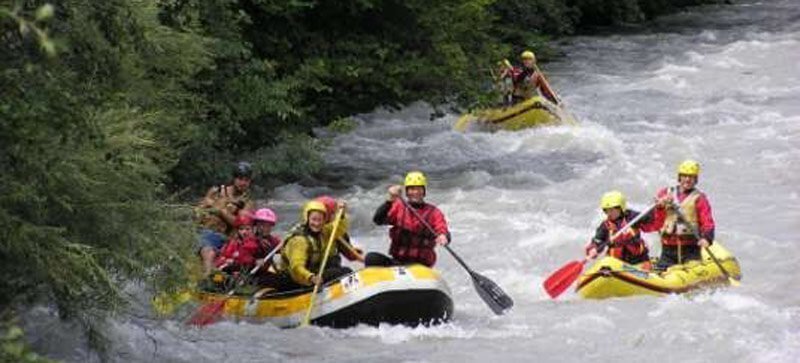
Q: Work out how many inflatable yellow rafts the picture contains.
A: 3